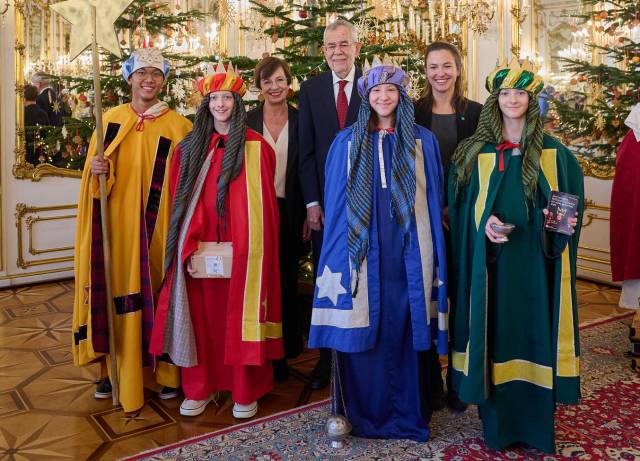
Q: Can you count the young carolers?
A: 4